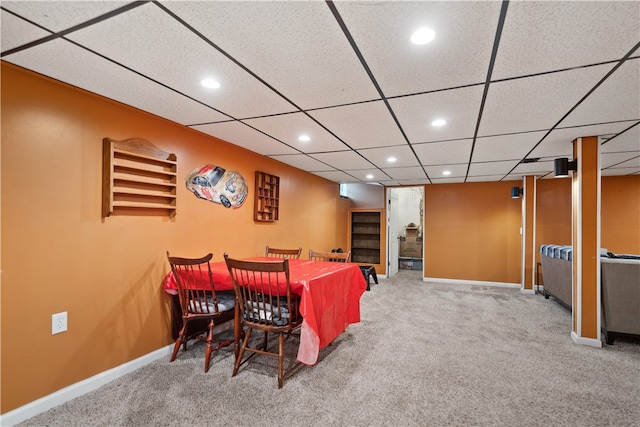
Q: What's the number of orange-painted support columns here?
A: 2